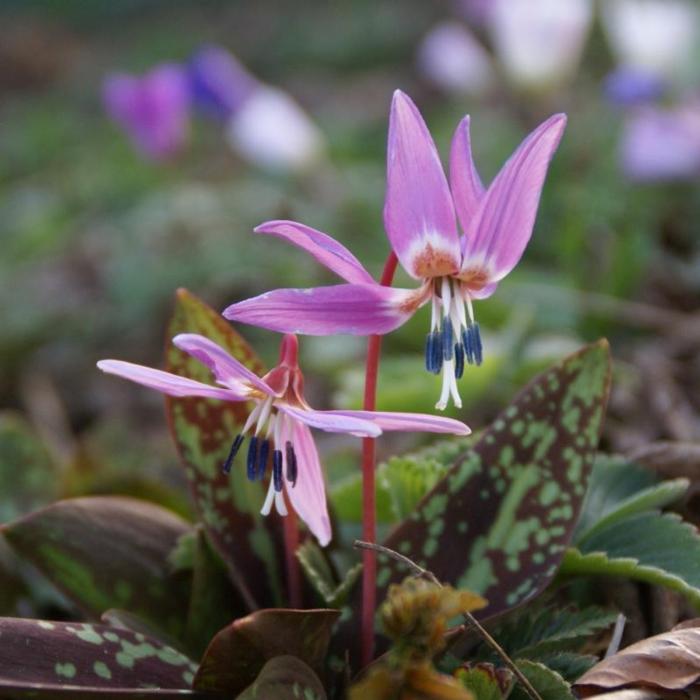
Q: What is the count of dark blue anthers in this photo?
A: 11